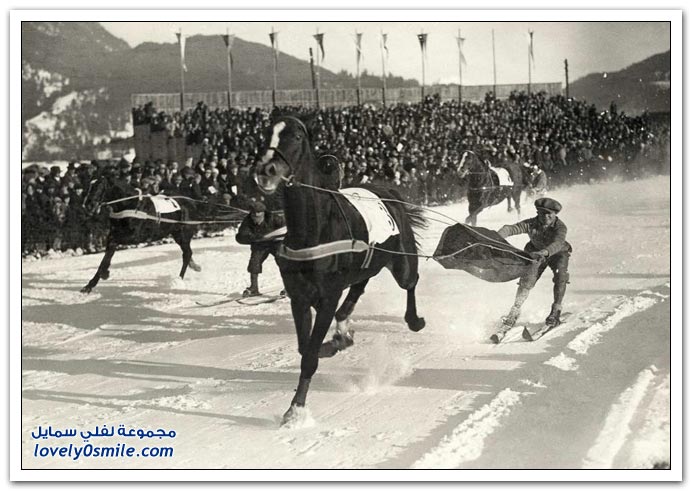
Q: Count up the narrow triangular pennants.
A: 9